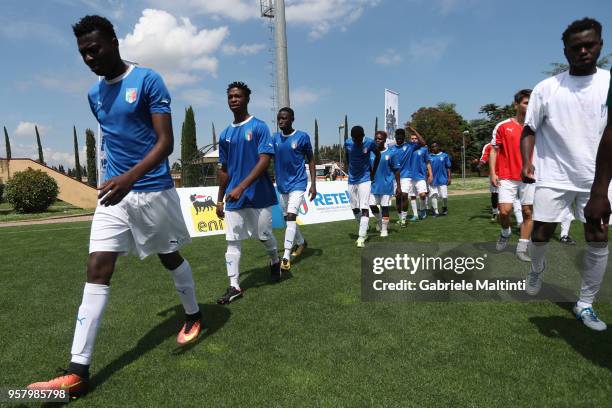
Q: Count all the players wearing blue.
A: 8